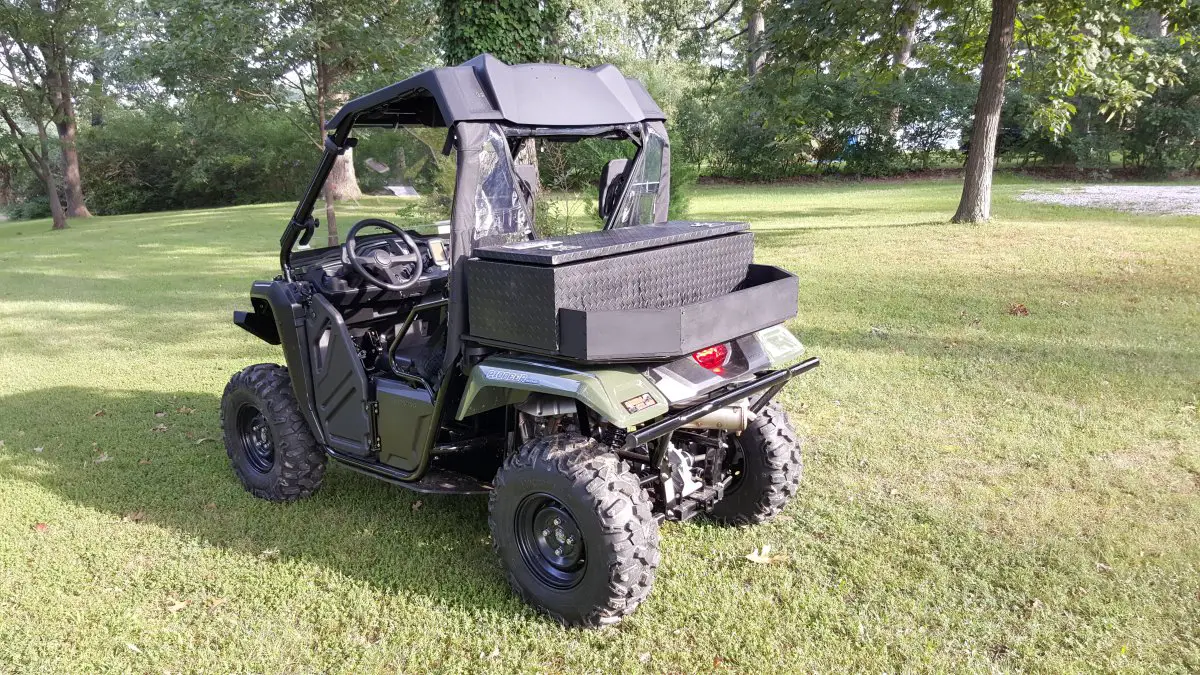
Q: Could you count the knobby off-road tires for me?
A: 3